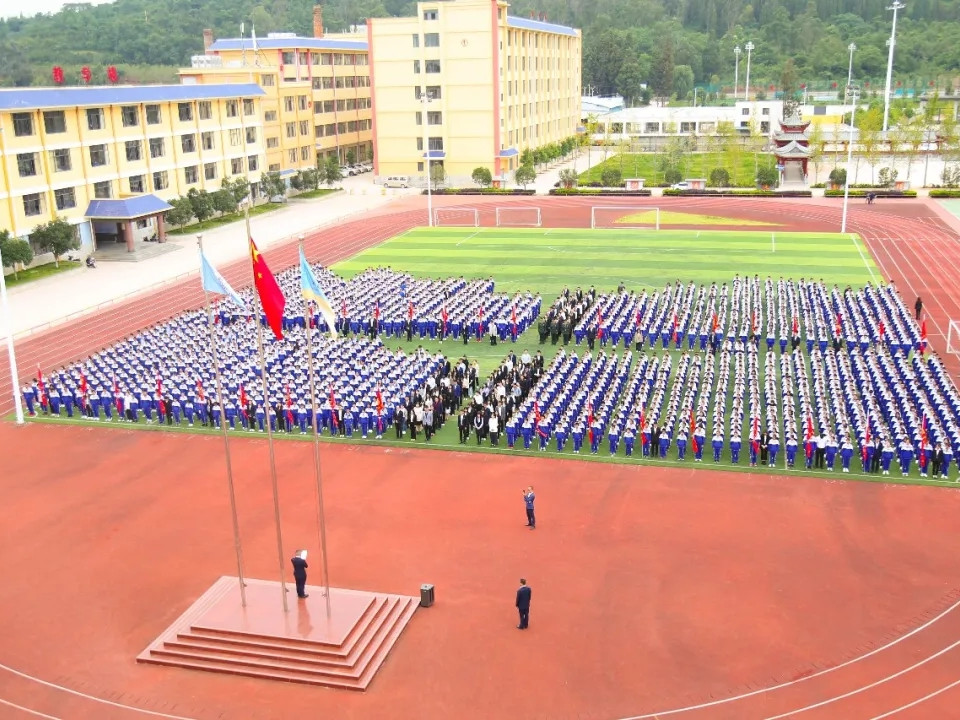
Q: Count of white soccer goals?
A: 4